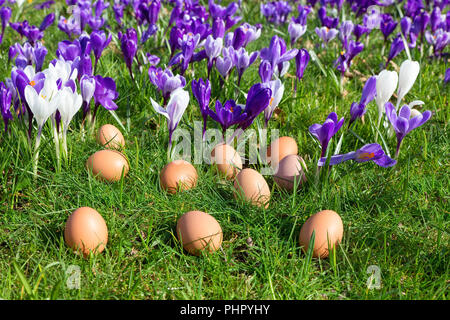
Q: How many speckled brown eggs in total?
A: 10